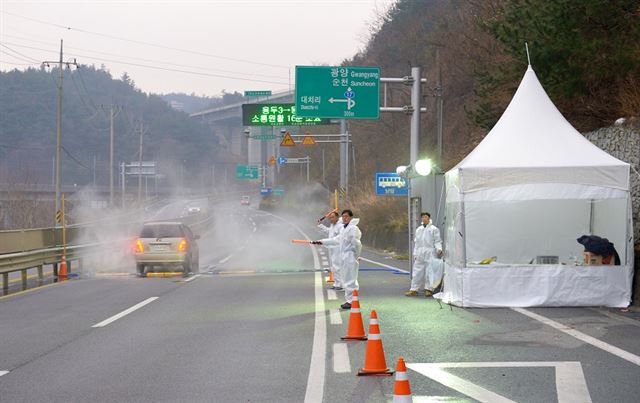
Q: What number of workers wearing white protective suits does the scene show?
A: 3